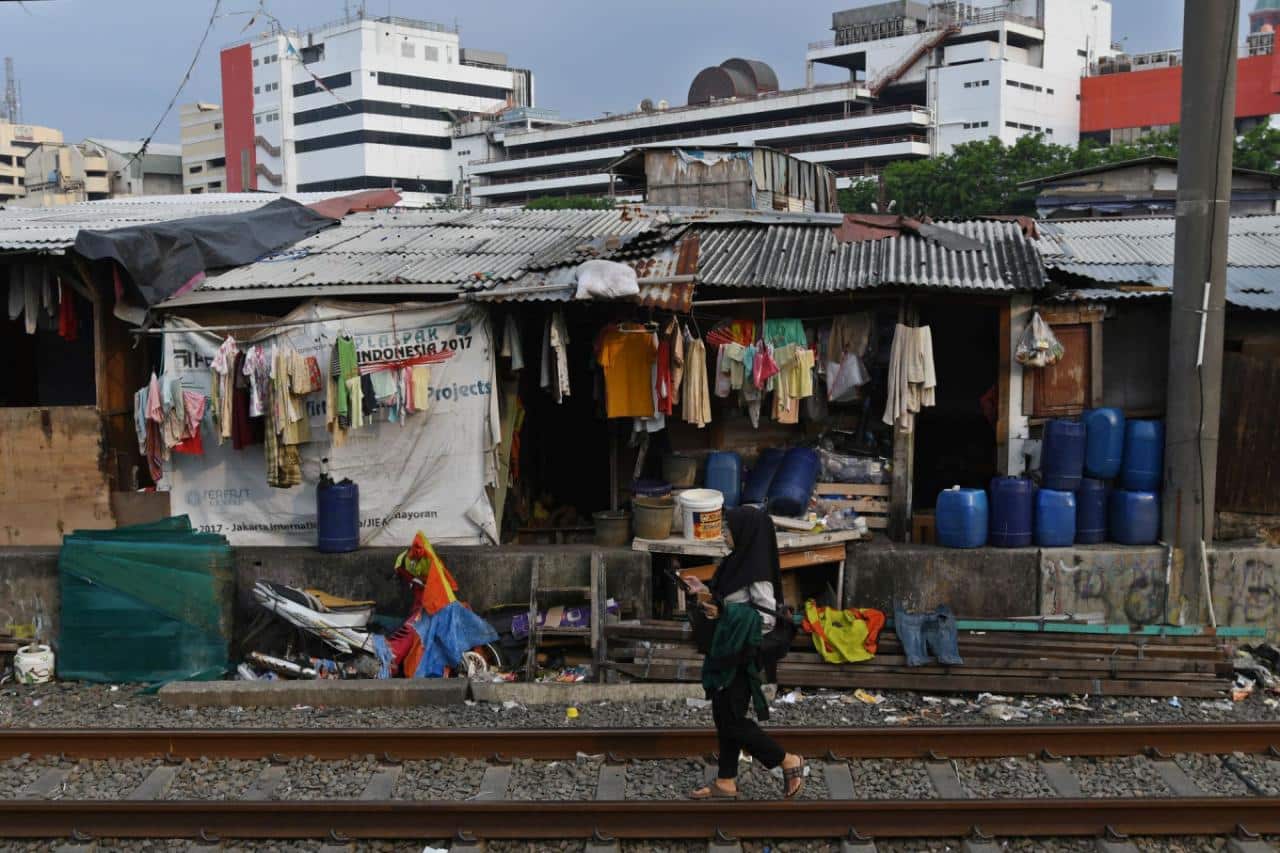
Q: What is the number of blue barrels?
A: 12